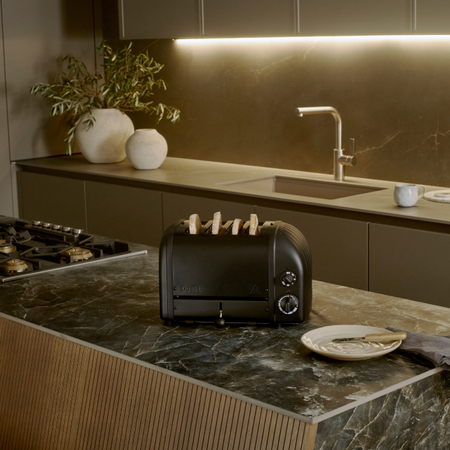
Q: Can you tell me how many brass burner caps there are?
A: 3